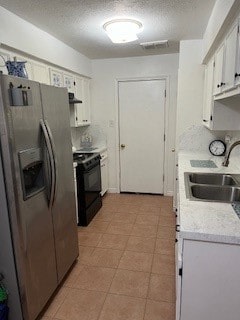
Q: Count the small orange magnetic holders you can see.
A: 0